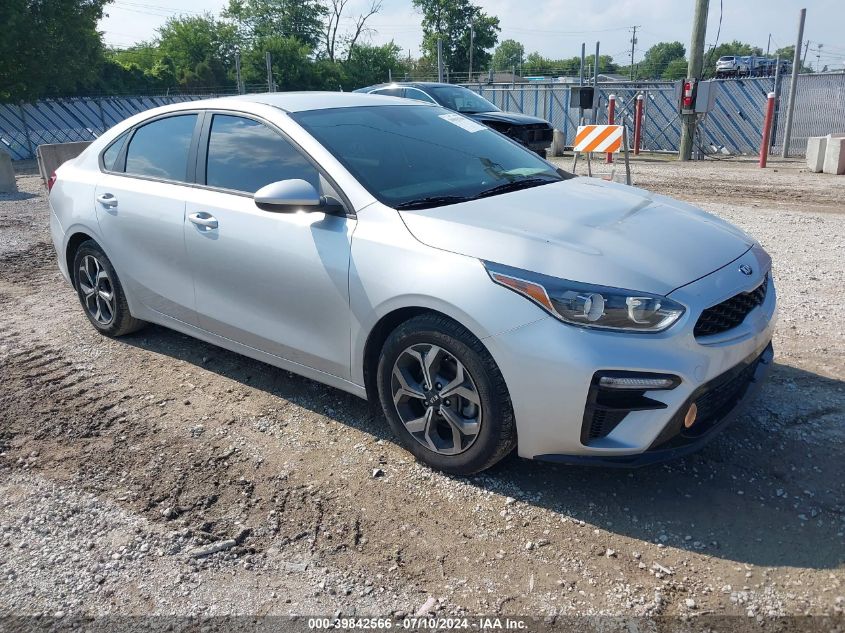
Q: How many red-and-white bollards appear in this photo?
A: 3